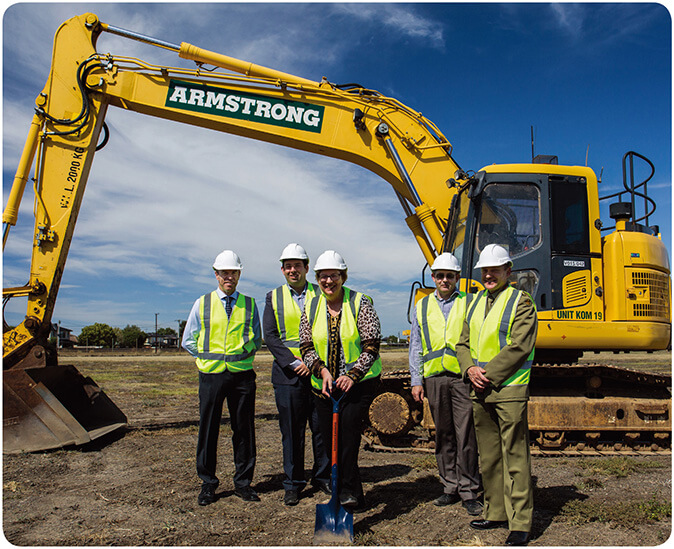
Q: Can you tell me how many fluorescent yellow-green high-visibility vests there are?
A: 5